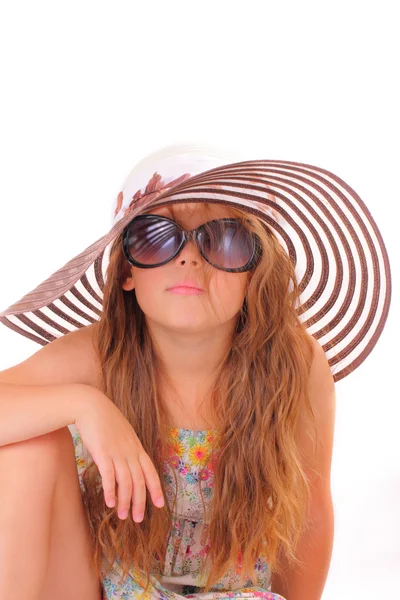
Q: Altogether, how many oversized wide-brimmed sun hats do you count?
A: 1